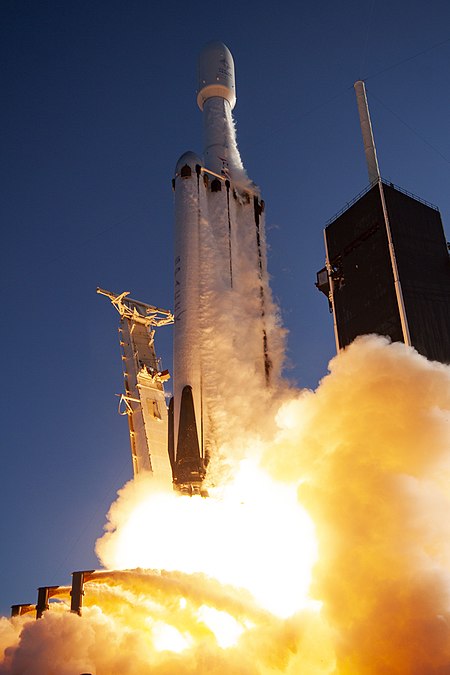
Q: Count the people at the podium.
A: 0